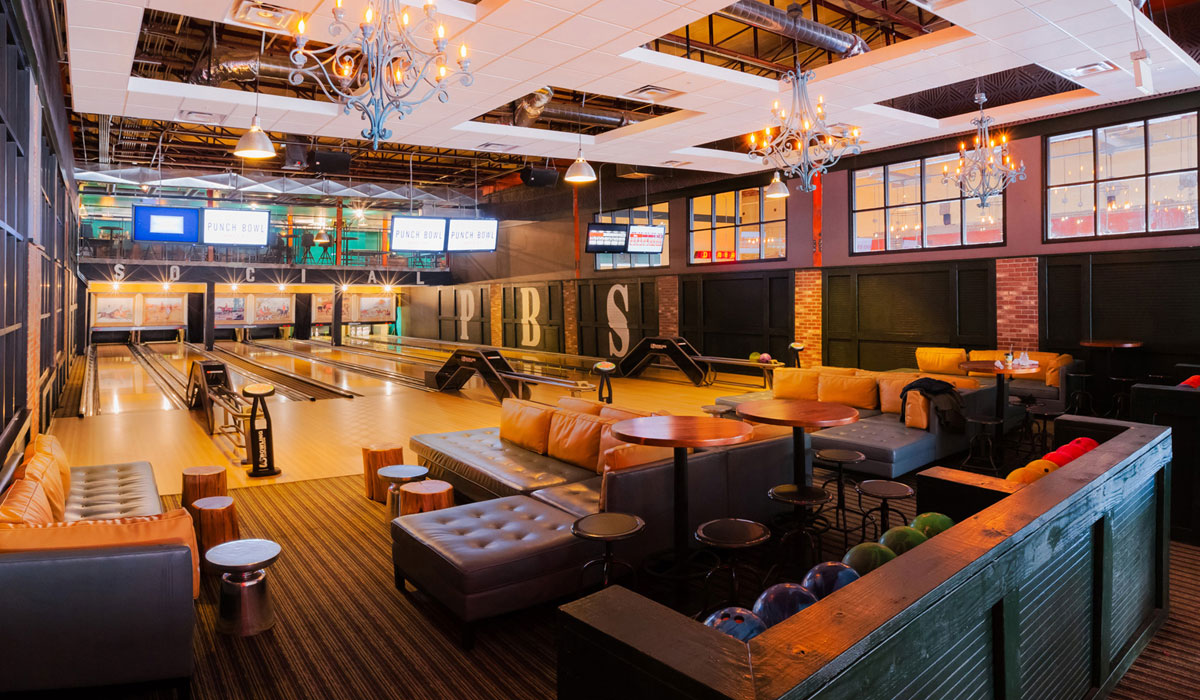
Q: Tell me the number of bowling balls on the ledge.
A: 11